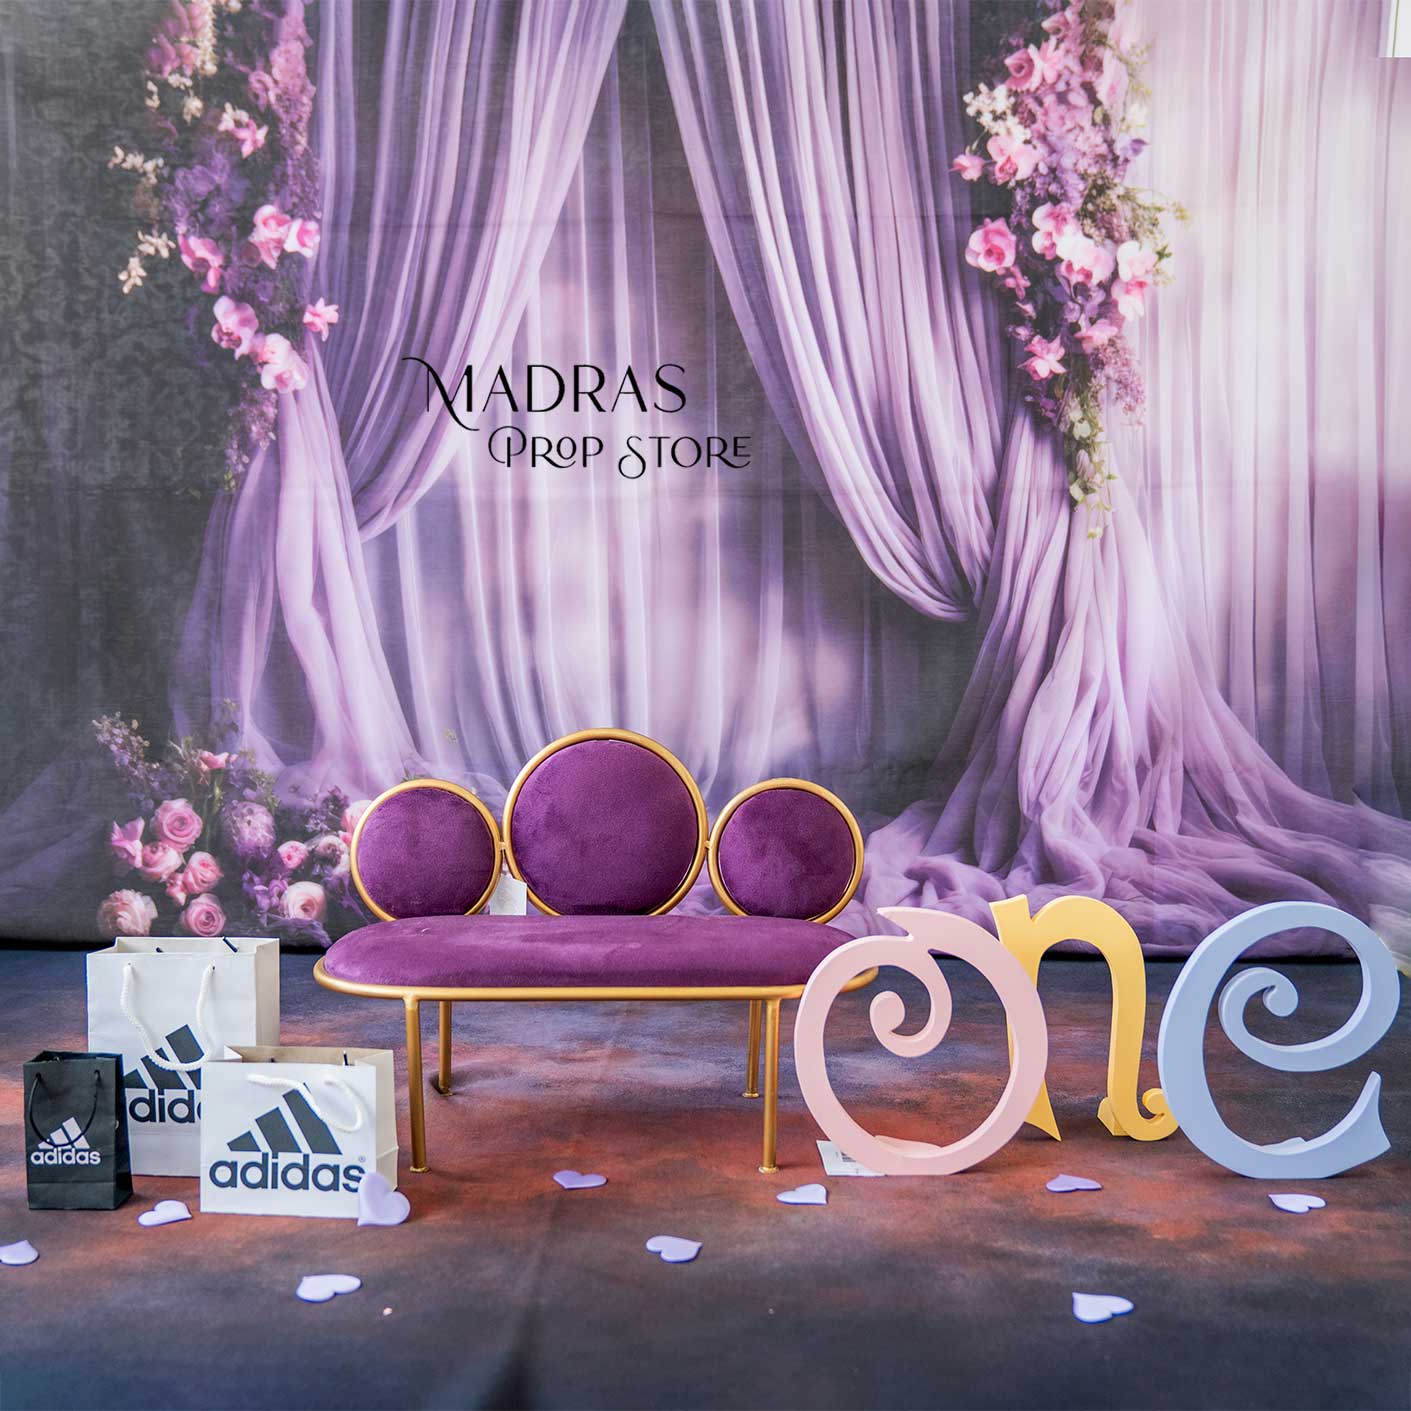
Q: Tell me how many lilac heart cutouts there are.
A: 10